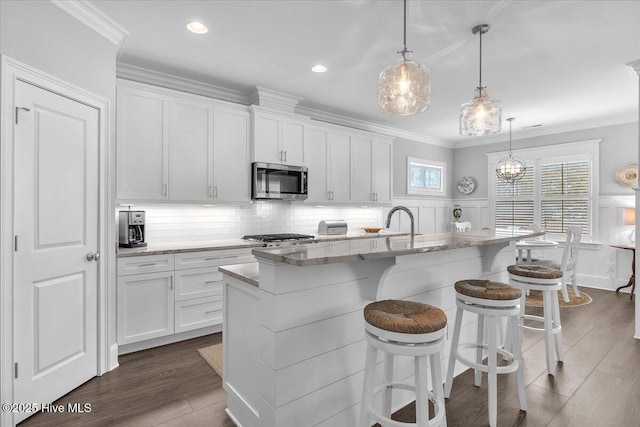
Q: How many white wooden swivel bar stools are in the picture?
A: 3